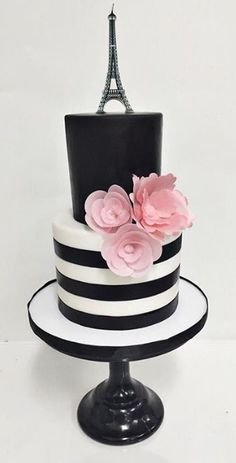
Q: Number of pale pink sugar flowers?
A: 3